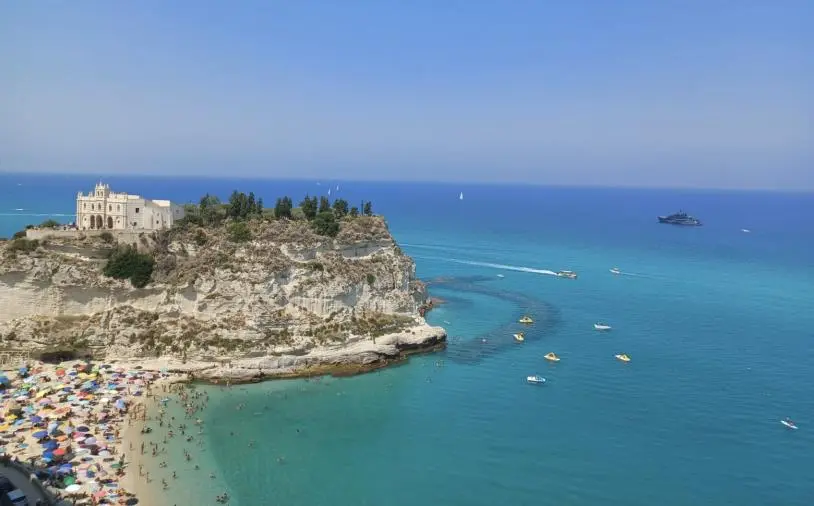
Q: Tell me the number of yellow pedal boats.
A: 4